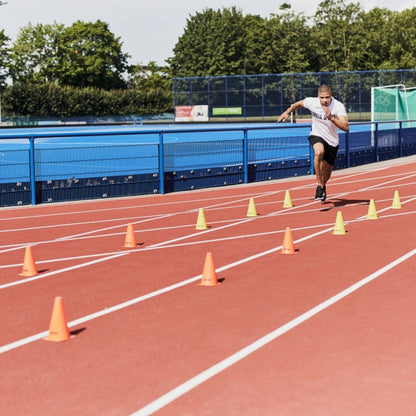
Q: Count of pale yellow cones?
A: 6